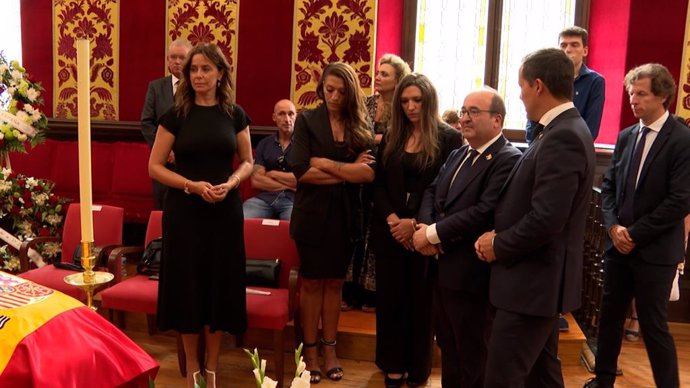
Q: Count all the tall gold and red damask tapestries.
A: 4